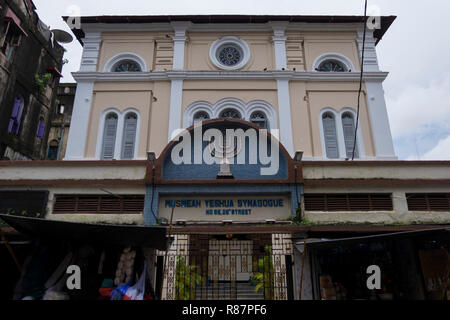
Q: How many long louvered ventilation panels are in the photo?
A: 3